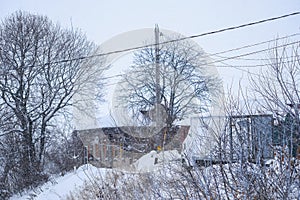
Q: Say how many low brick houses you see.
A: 1